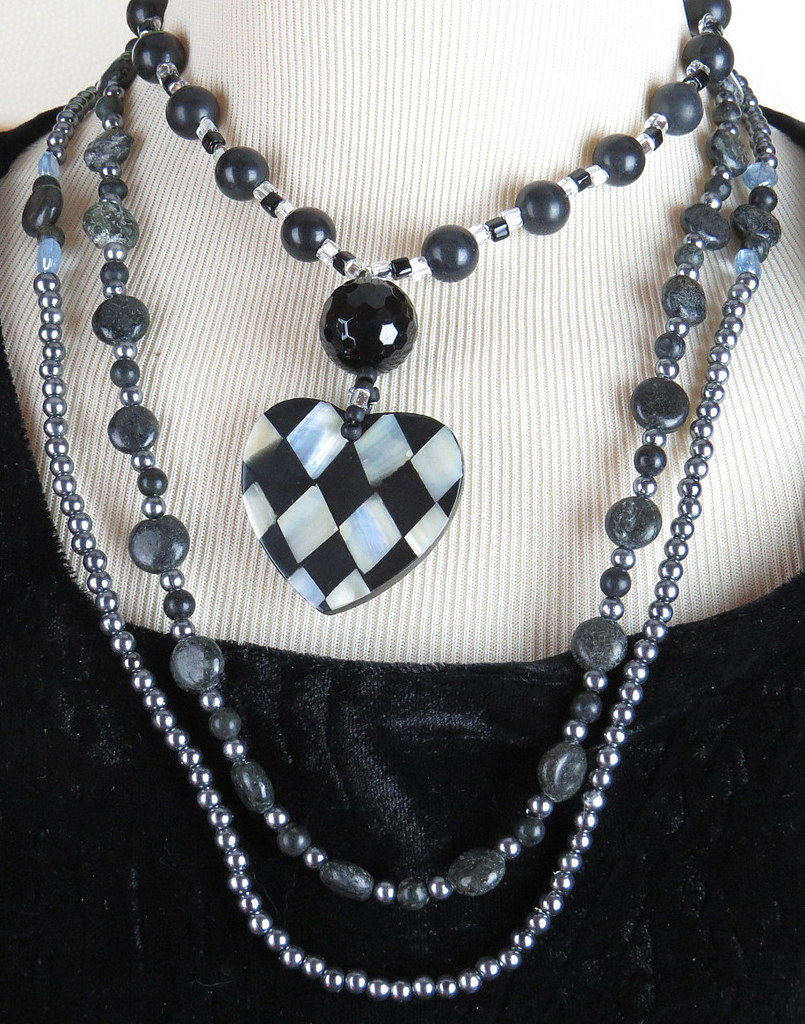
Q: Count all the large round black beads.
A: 12